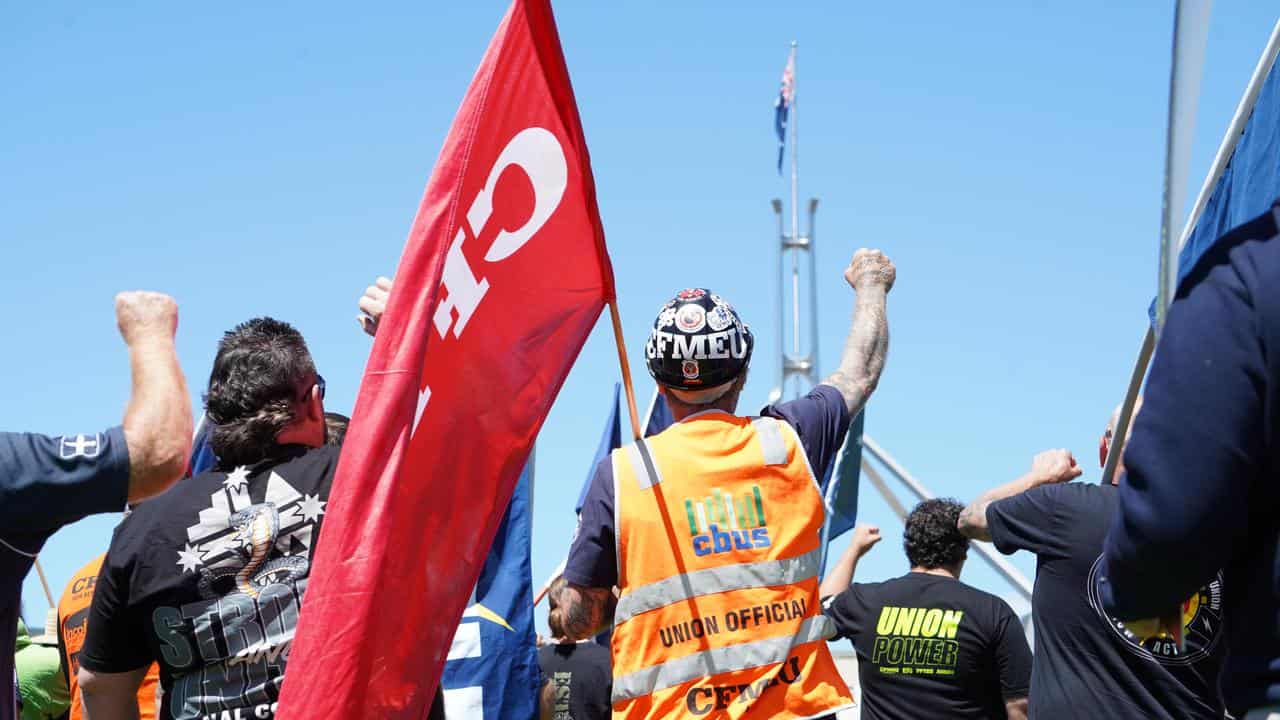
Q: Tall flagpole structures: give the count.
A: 1